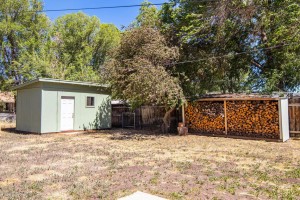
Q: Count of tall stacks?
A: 2